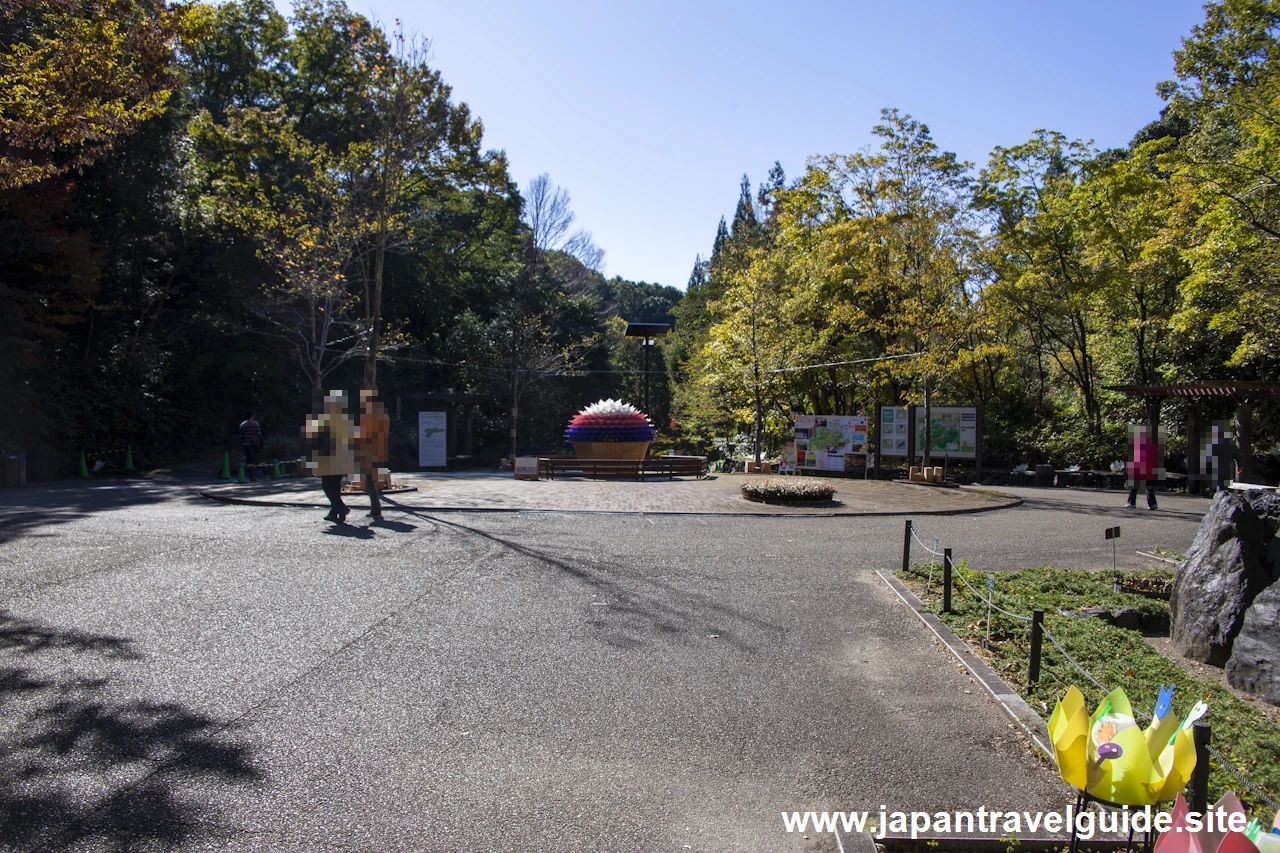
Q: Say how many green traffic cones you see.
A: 6